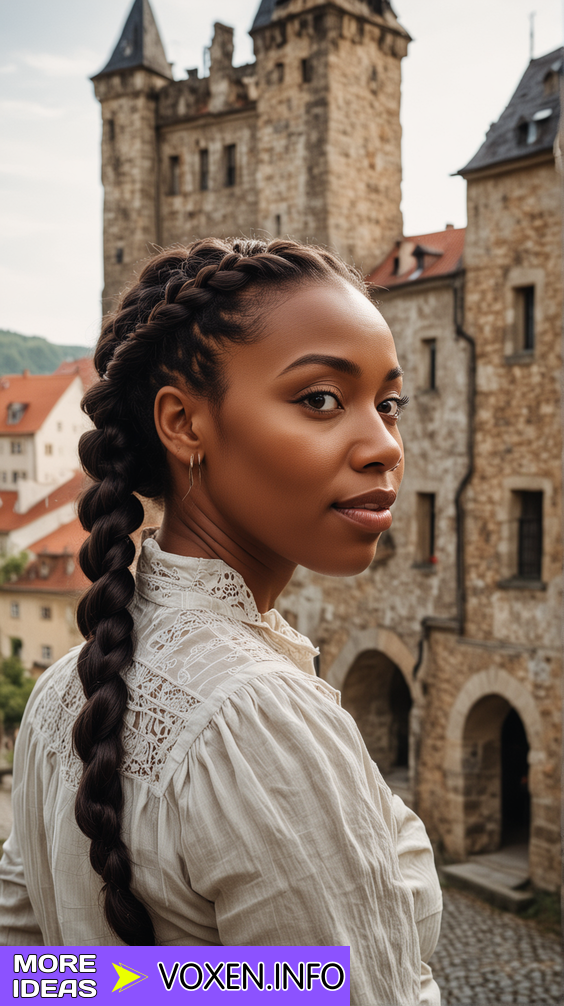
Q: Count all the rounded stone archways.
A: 2